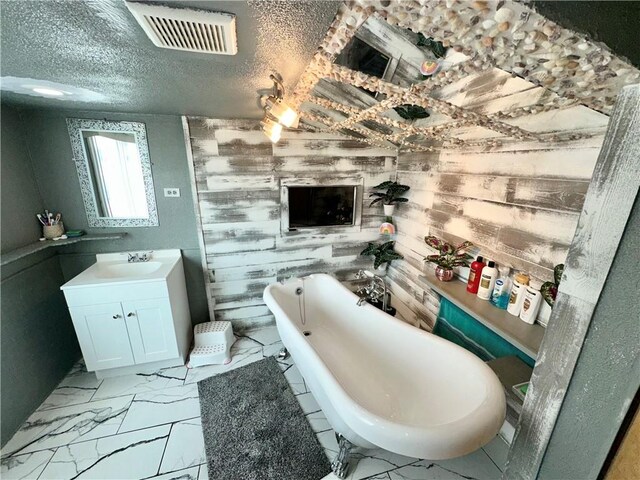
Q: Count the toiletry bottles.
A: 5